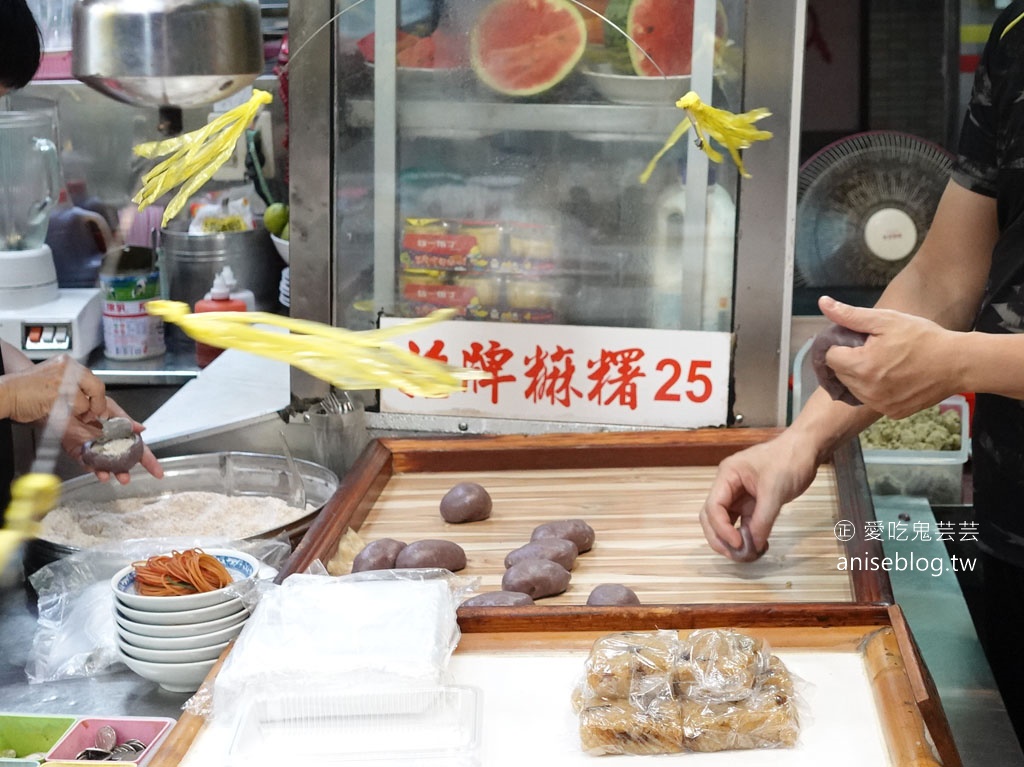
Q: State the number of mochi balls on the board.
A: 8